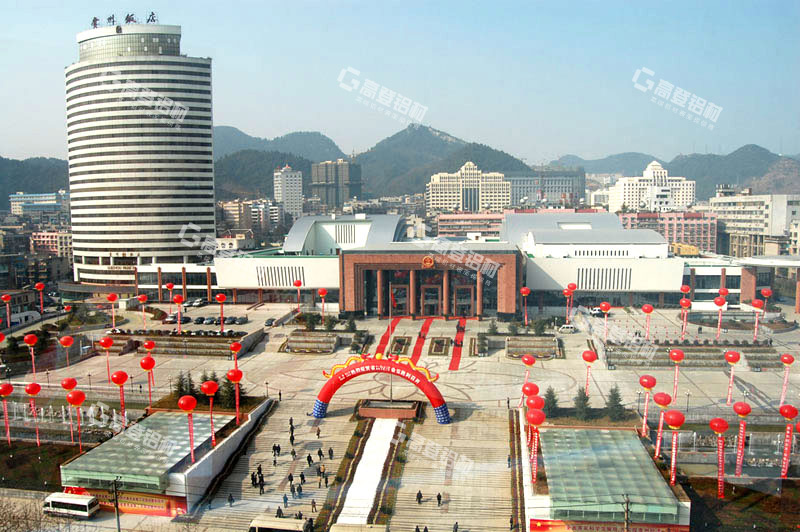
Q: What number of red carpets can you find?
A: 3